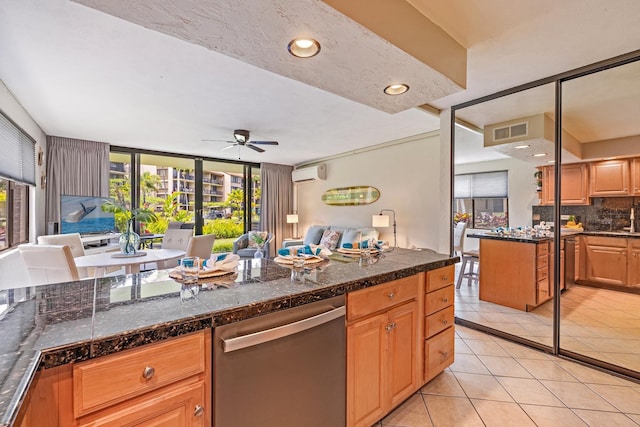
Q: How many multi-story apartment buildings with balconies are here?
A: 1